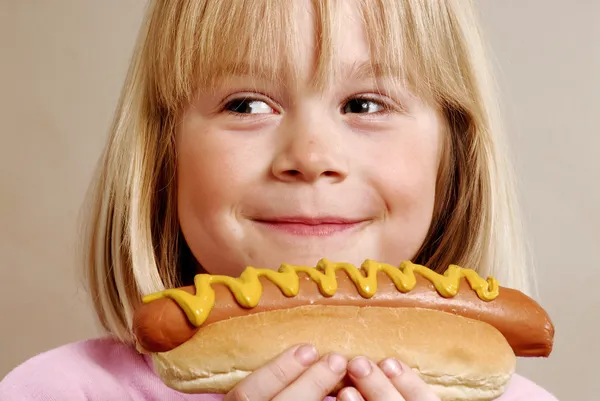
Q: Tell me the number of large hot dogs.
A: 1